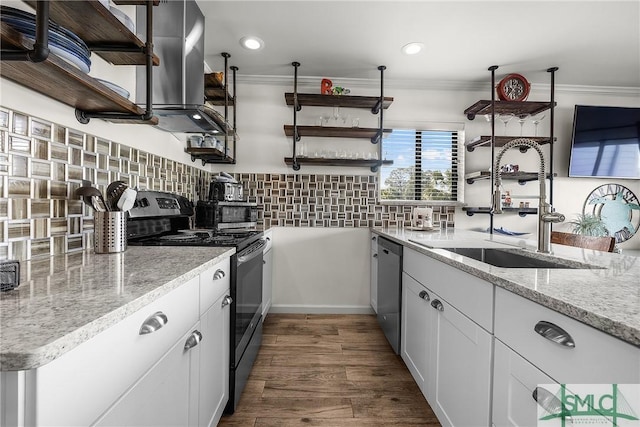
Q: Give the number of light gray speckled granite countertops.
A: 2